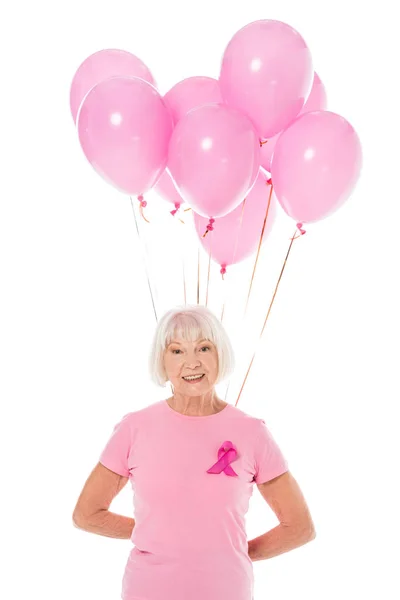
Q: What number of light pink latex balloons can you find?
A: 8